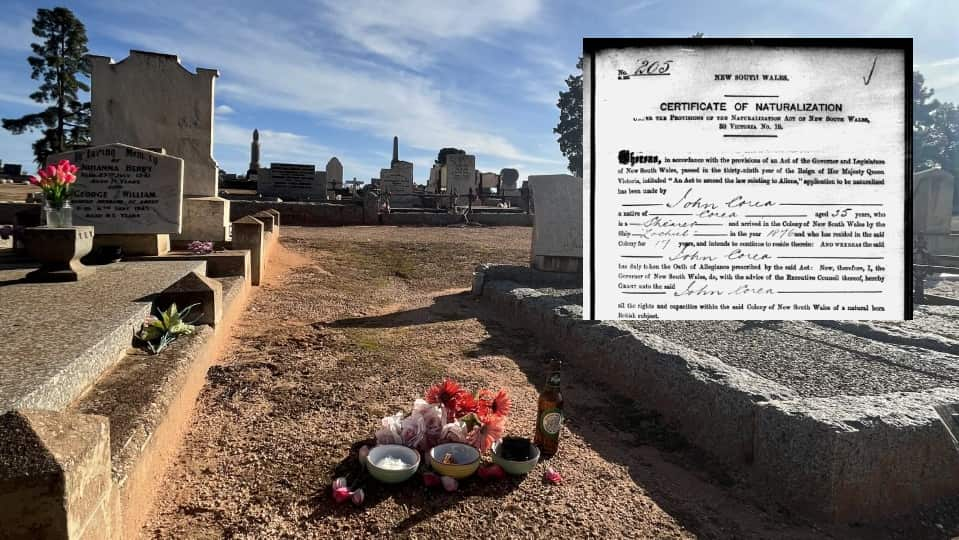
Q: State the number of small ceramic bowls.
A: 3